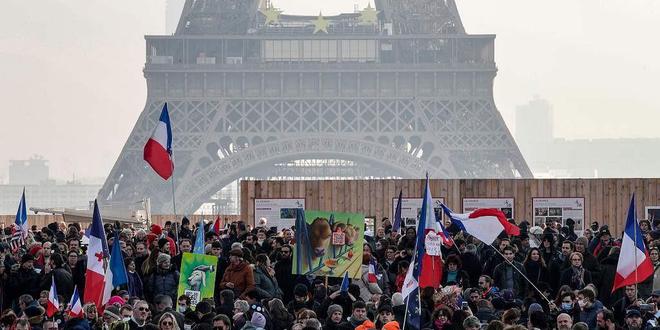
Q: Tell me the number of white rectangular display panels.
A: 4